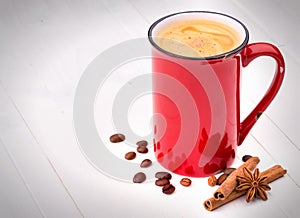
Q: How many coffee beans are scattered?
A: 14